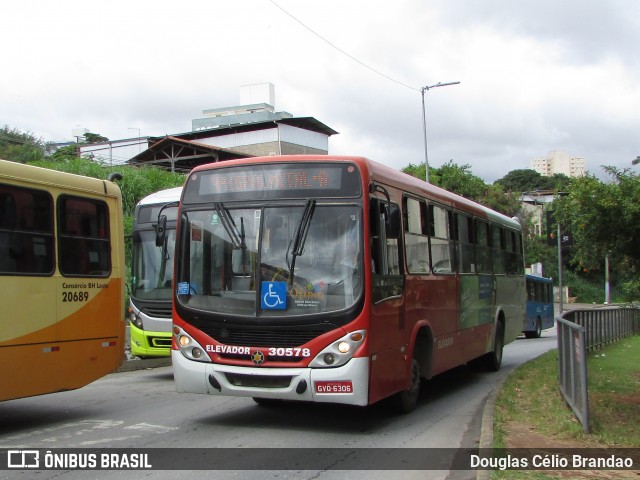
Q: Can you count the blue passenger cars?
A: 0